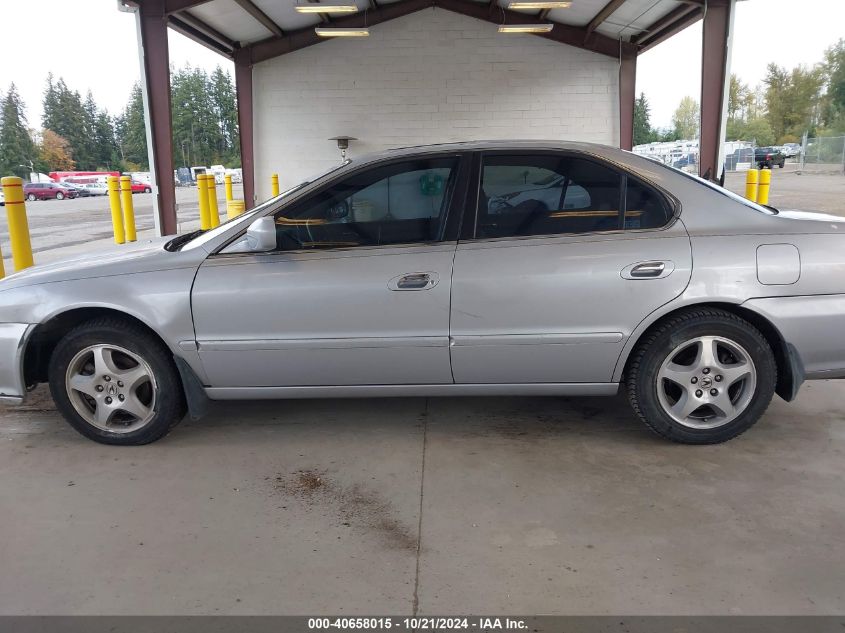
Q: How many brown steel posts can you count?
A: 4